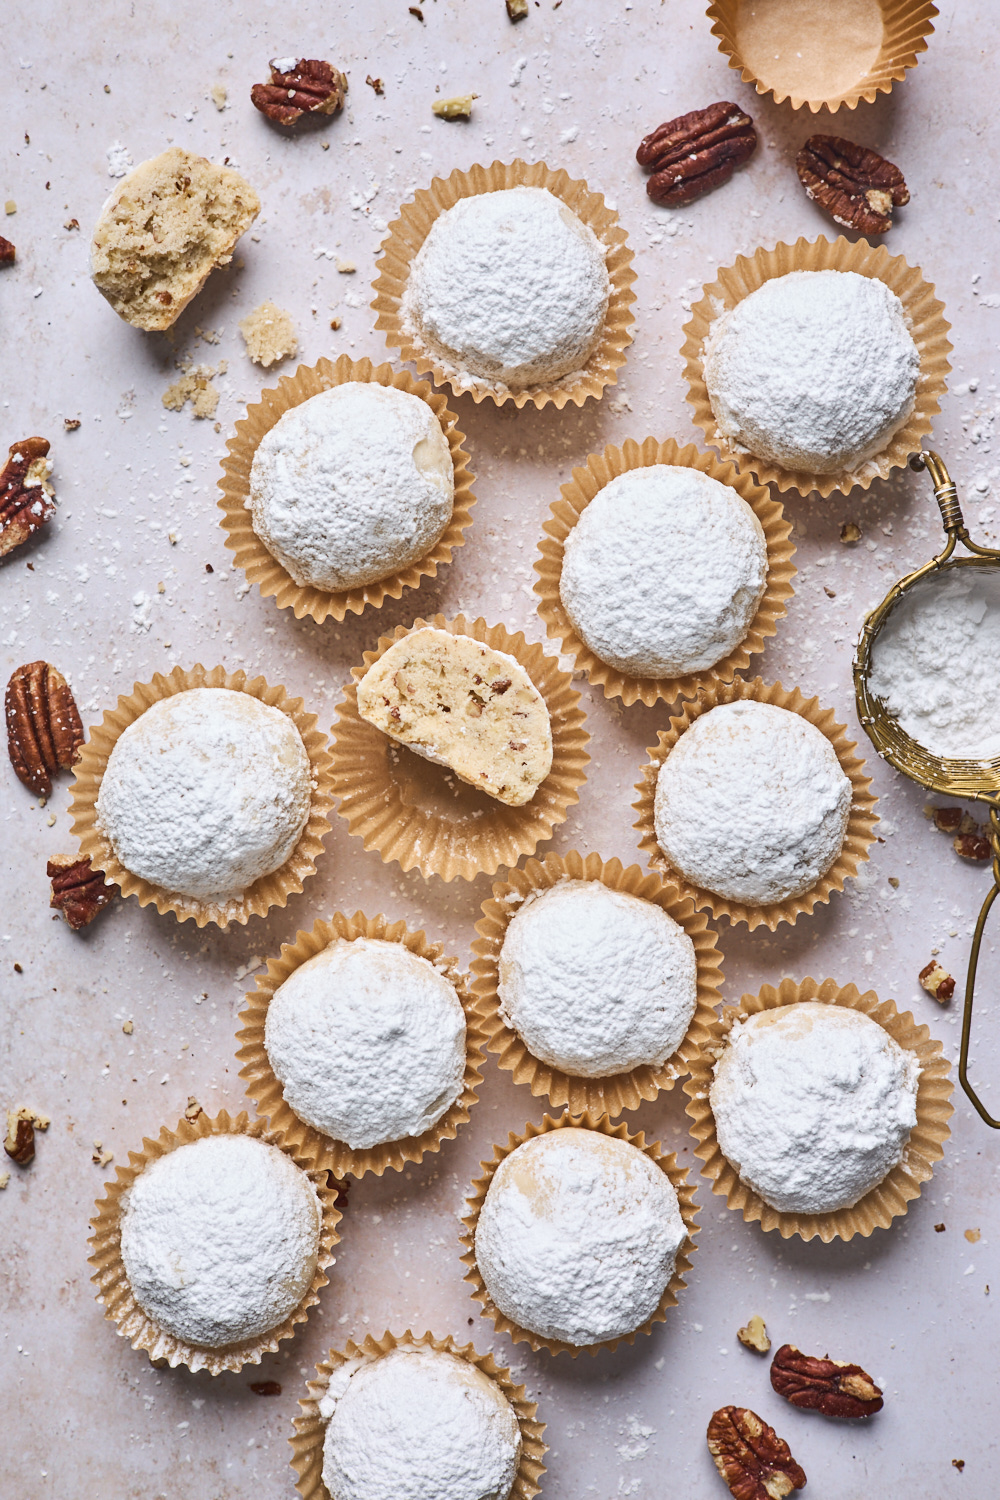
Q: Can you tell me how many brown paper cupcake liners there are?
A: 14